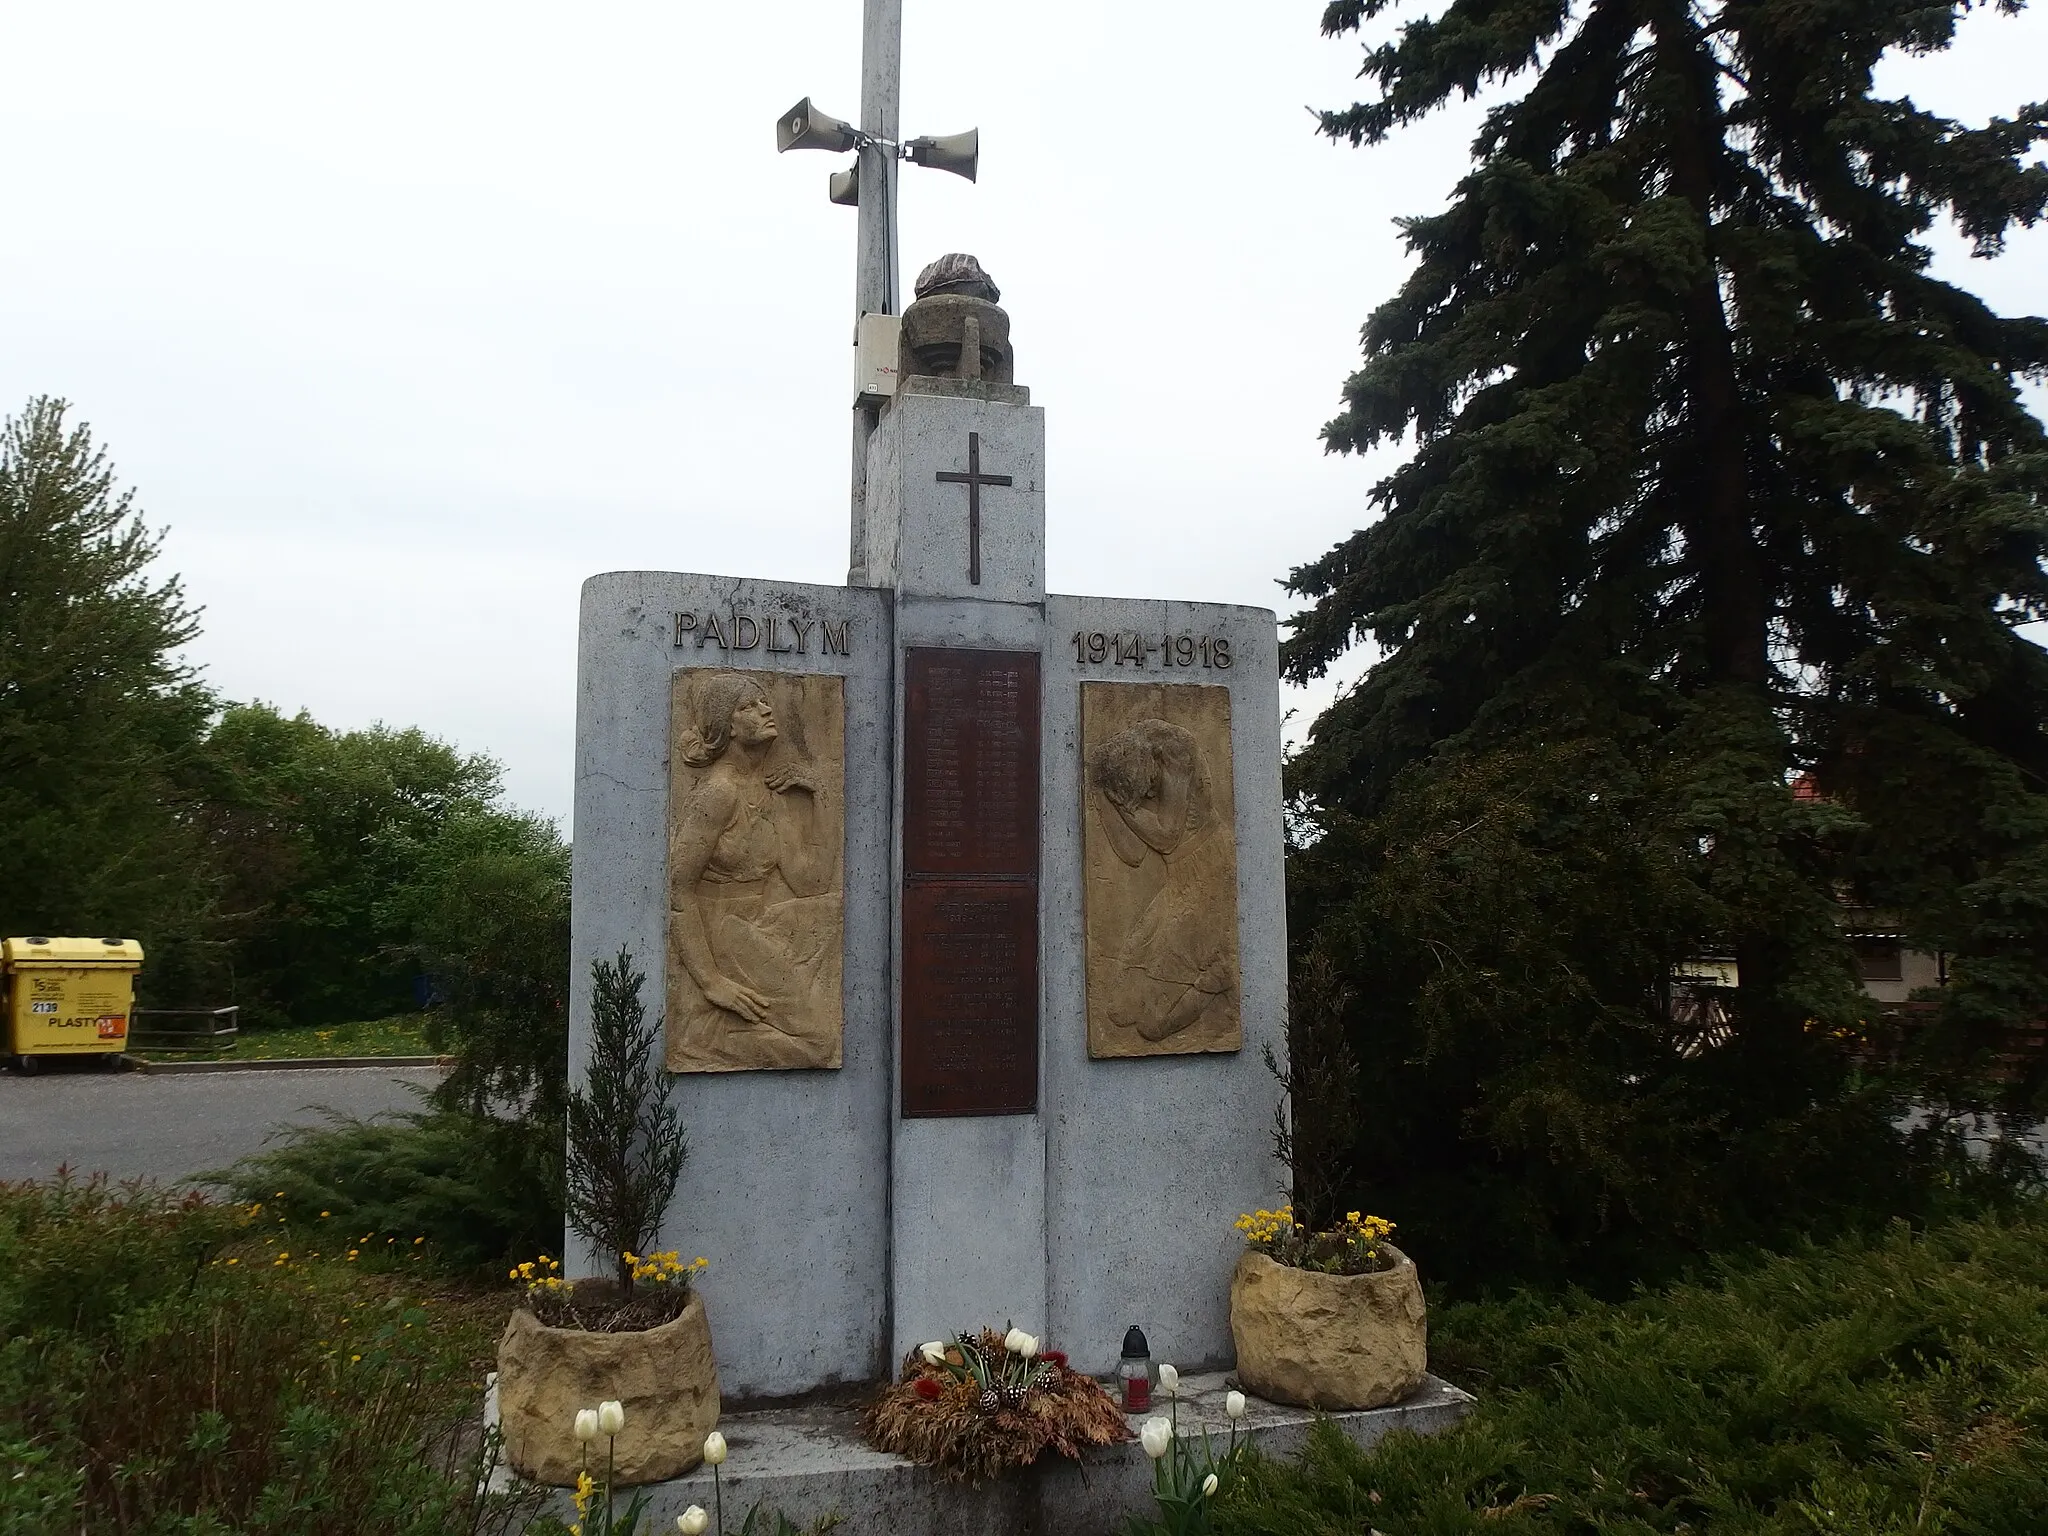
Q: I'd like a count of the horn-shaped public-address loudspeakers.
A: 3